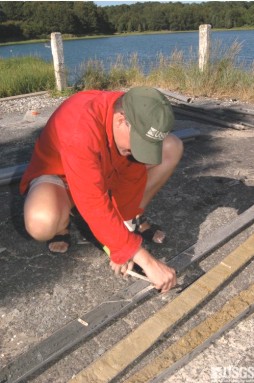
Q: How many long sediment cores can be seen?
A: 3